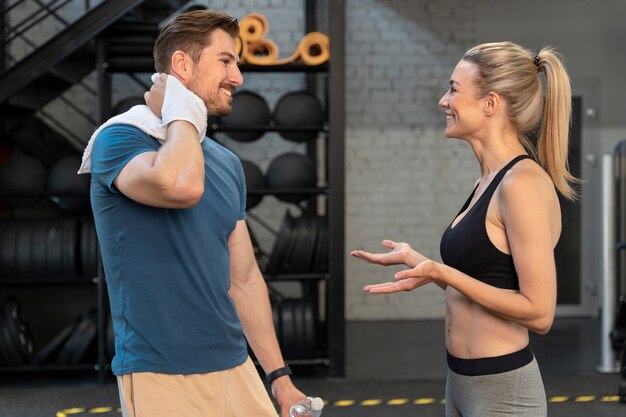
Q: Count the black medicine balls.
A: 7